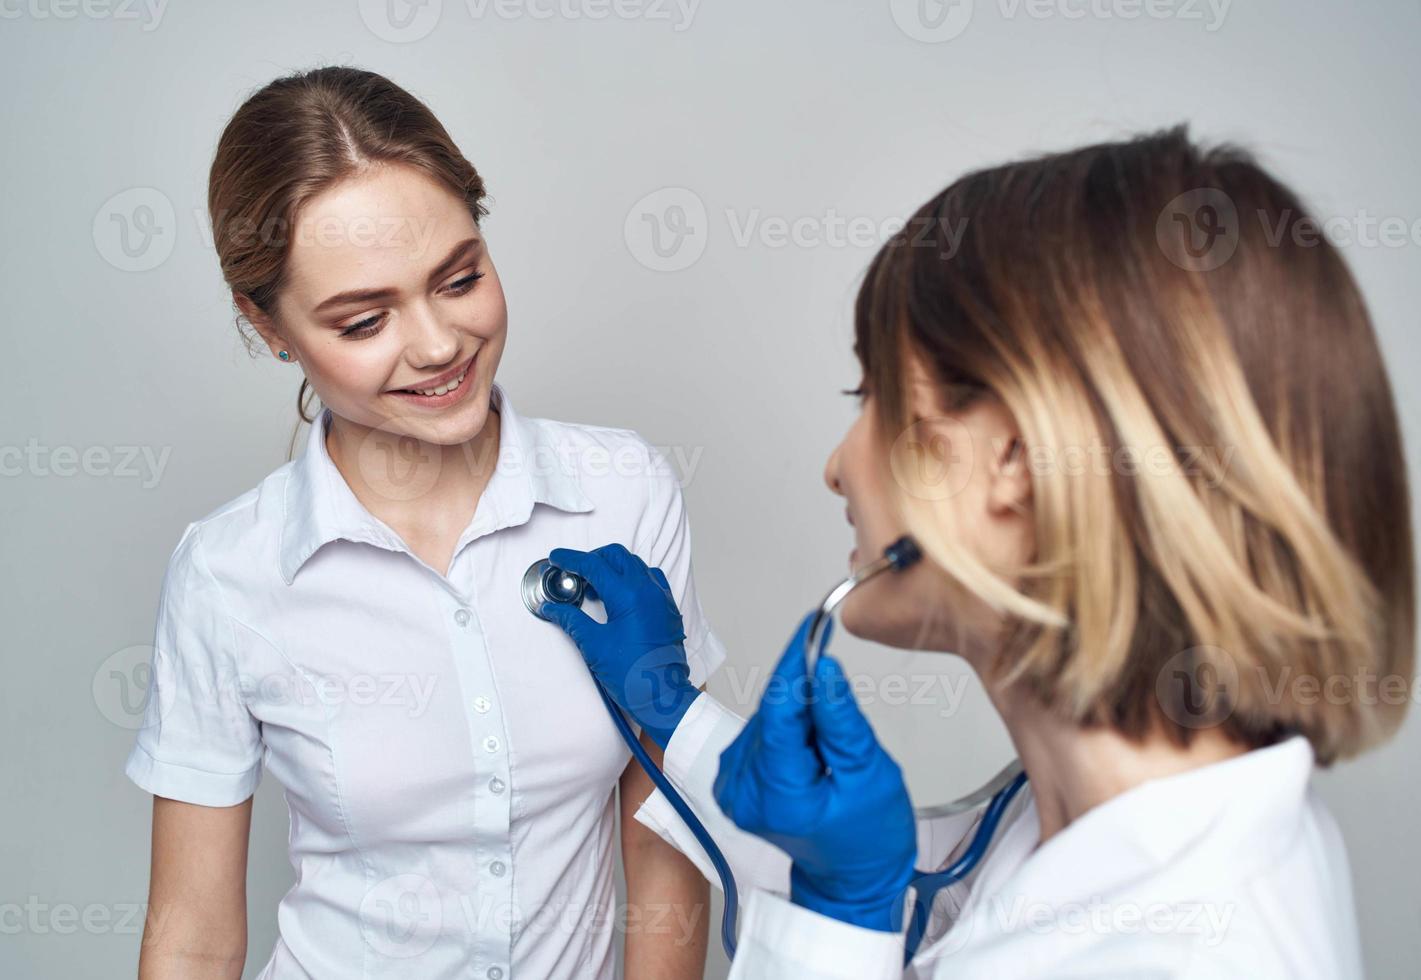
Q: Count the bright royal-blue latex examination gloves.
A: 2